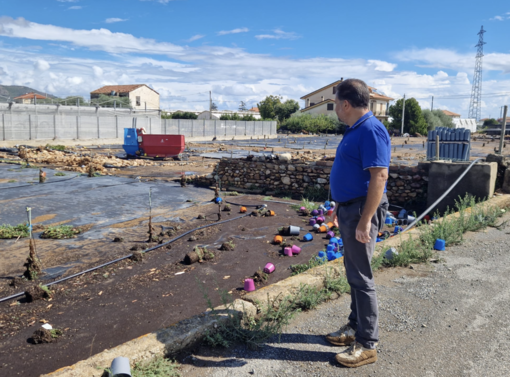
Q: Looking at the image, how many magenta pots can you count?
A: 6